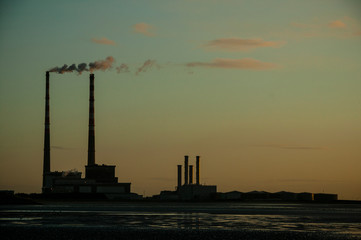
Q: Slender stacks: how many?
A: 6